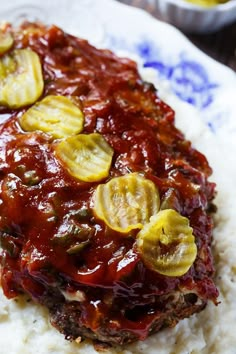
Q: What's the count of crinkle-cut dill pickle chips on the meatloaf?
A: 6